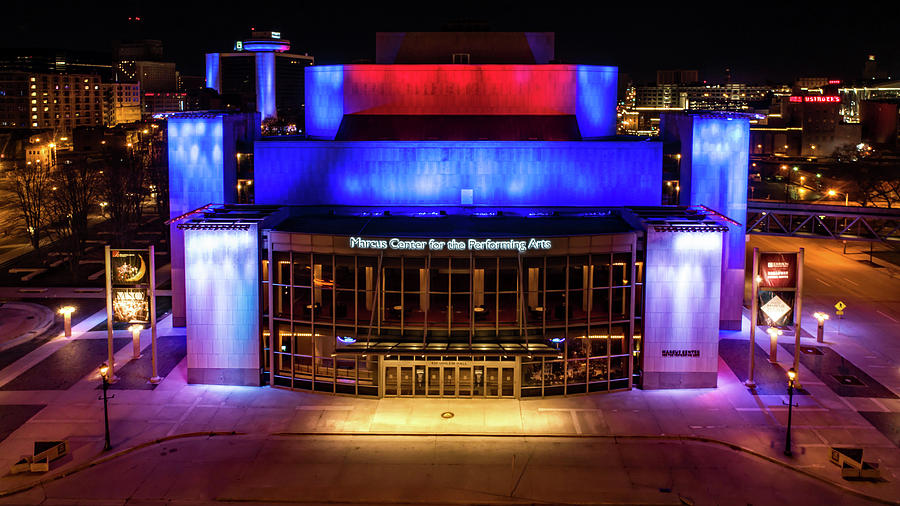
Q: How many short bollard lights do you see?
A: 4